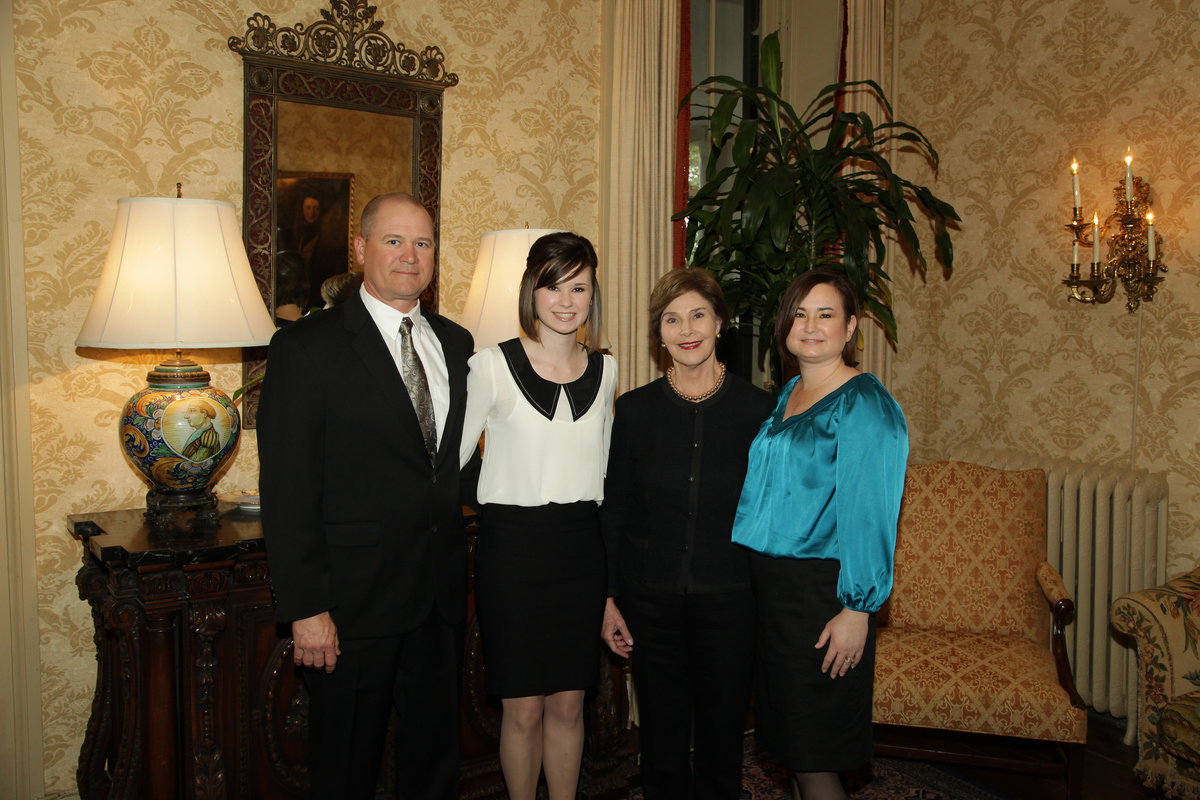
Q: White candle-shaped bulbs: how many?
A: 5